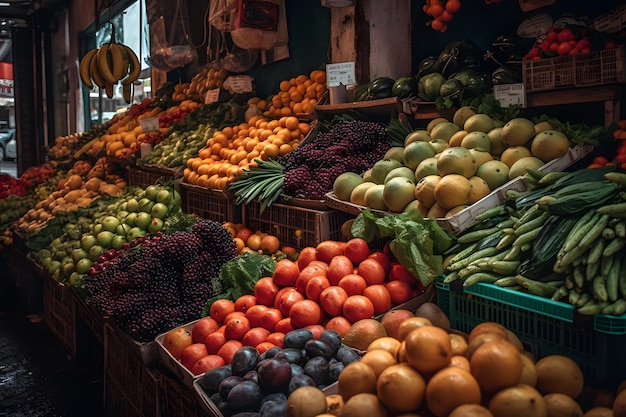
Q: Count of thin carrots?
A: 0